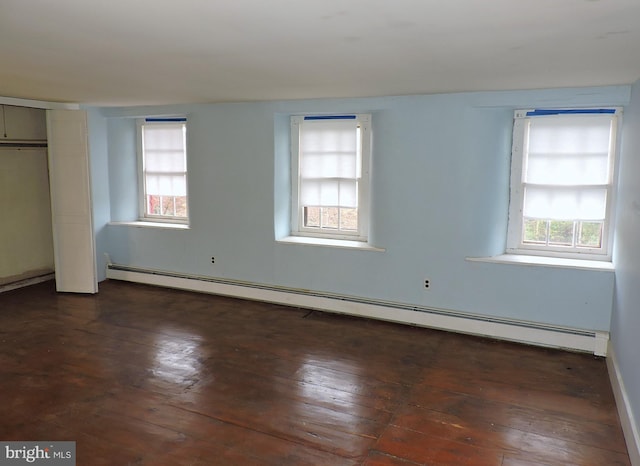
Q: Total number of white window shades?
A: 3